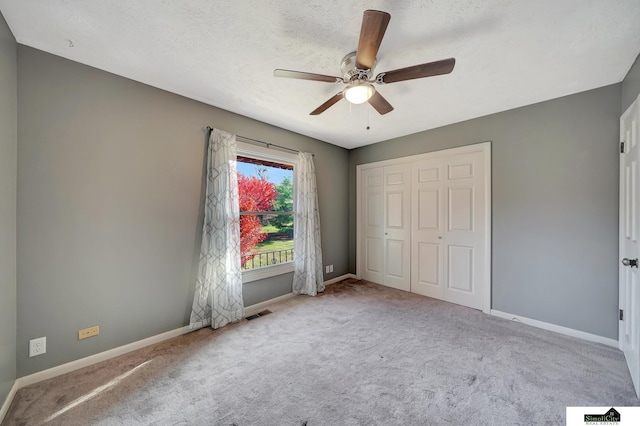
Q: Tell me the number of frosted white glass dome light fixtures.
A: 1